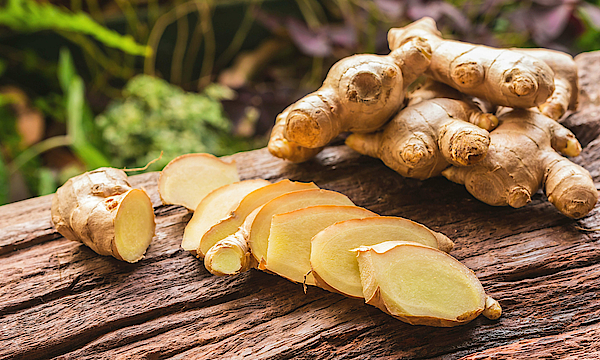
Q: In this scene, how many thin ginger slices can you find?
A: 7